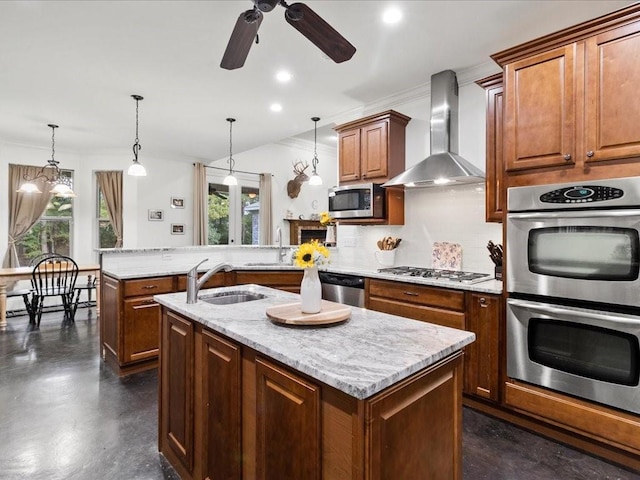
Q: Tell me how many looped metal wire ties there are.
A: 0